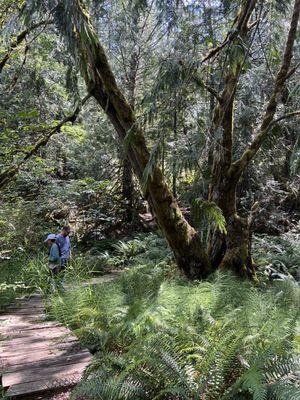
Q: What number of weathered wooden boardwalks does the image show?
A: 1